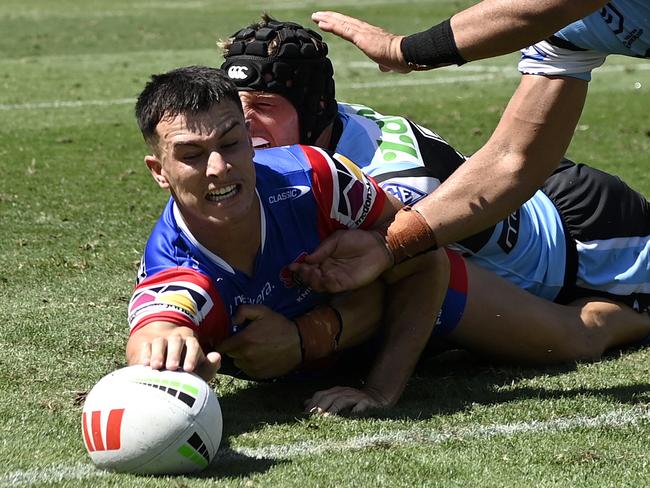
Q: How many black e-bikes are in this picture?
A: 0